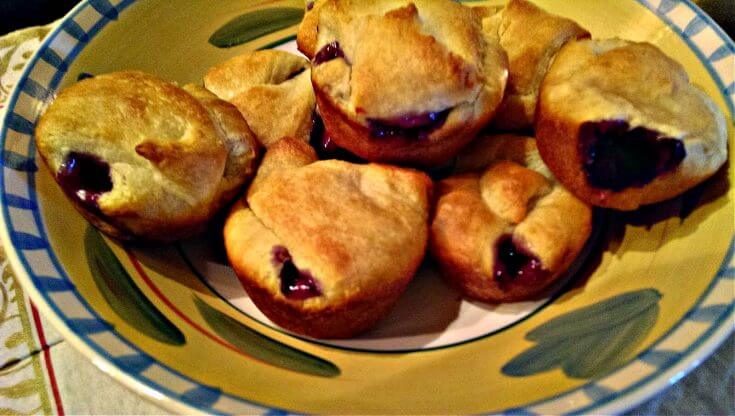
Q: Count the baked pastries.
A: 7